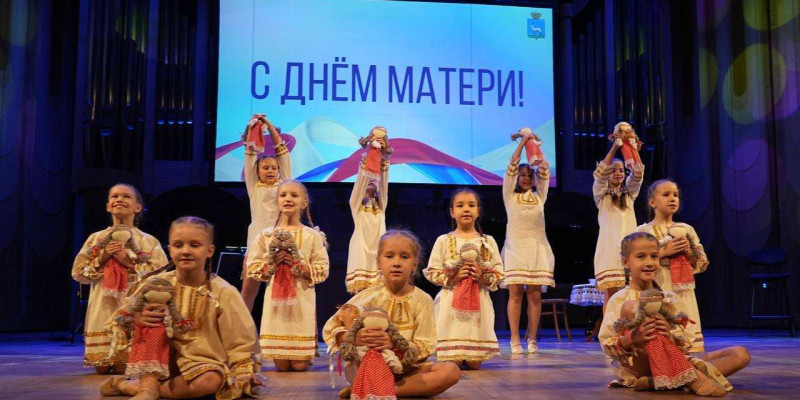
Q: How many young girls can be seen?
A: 11